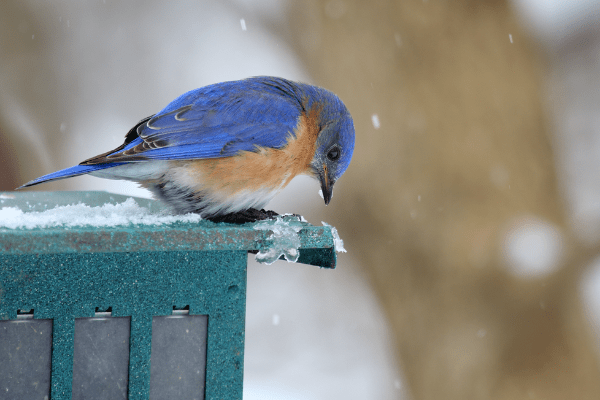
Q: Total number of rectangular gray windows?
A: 3